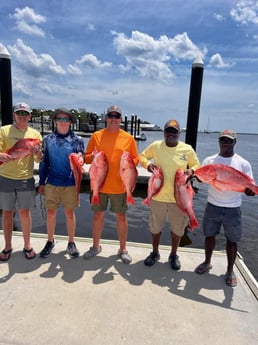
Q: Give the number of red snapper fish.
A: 7